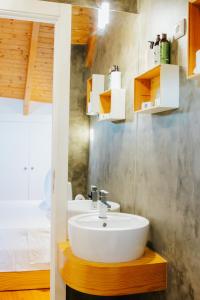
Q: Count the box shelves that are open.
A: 4